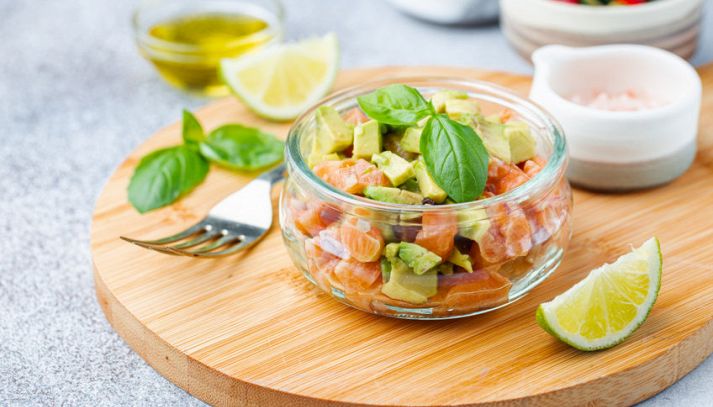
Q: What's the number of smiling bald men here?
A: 0